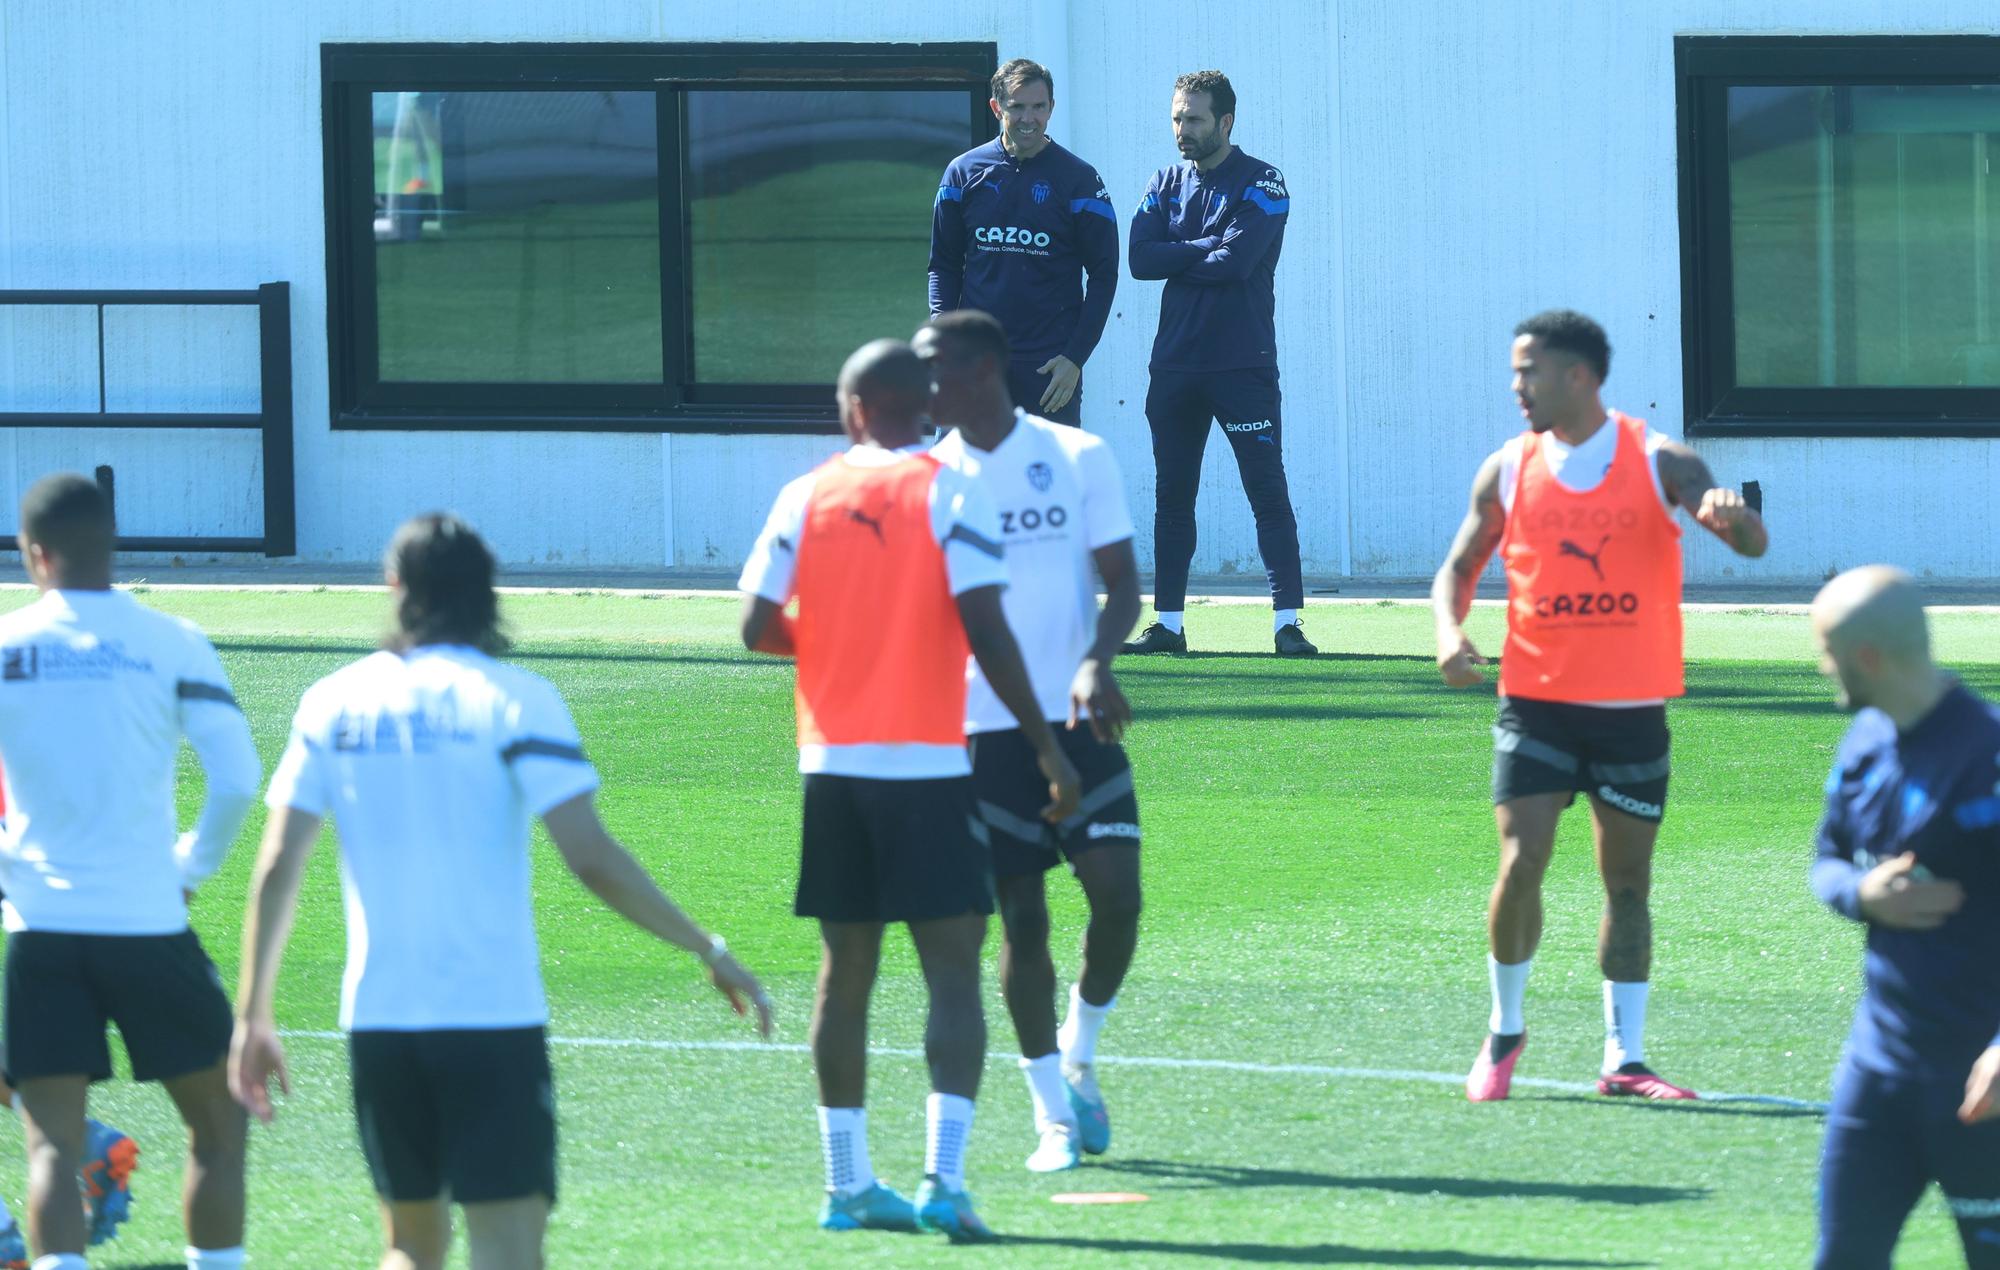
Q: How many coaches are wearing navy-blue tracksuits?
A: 3